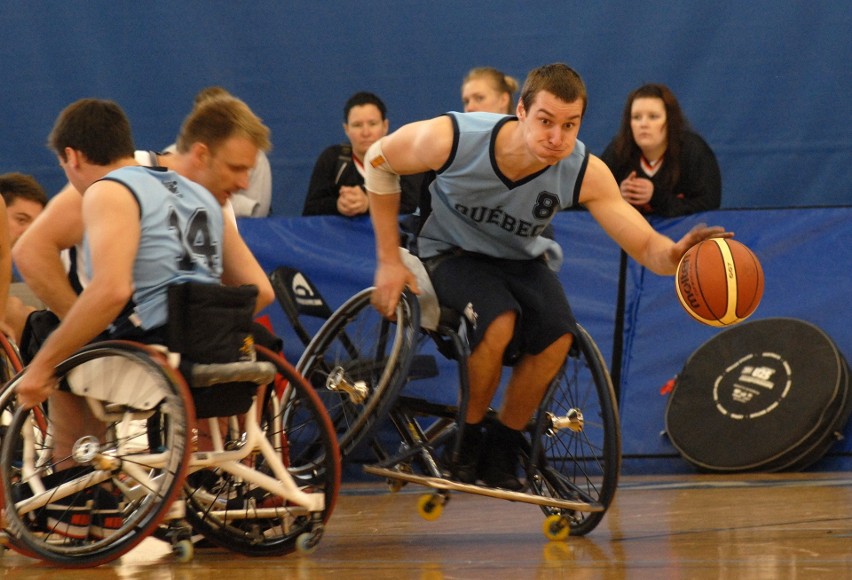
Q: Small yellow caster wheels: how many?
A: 2